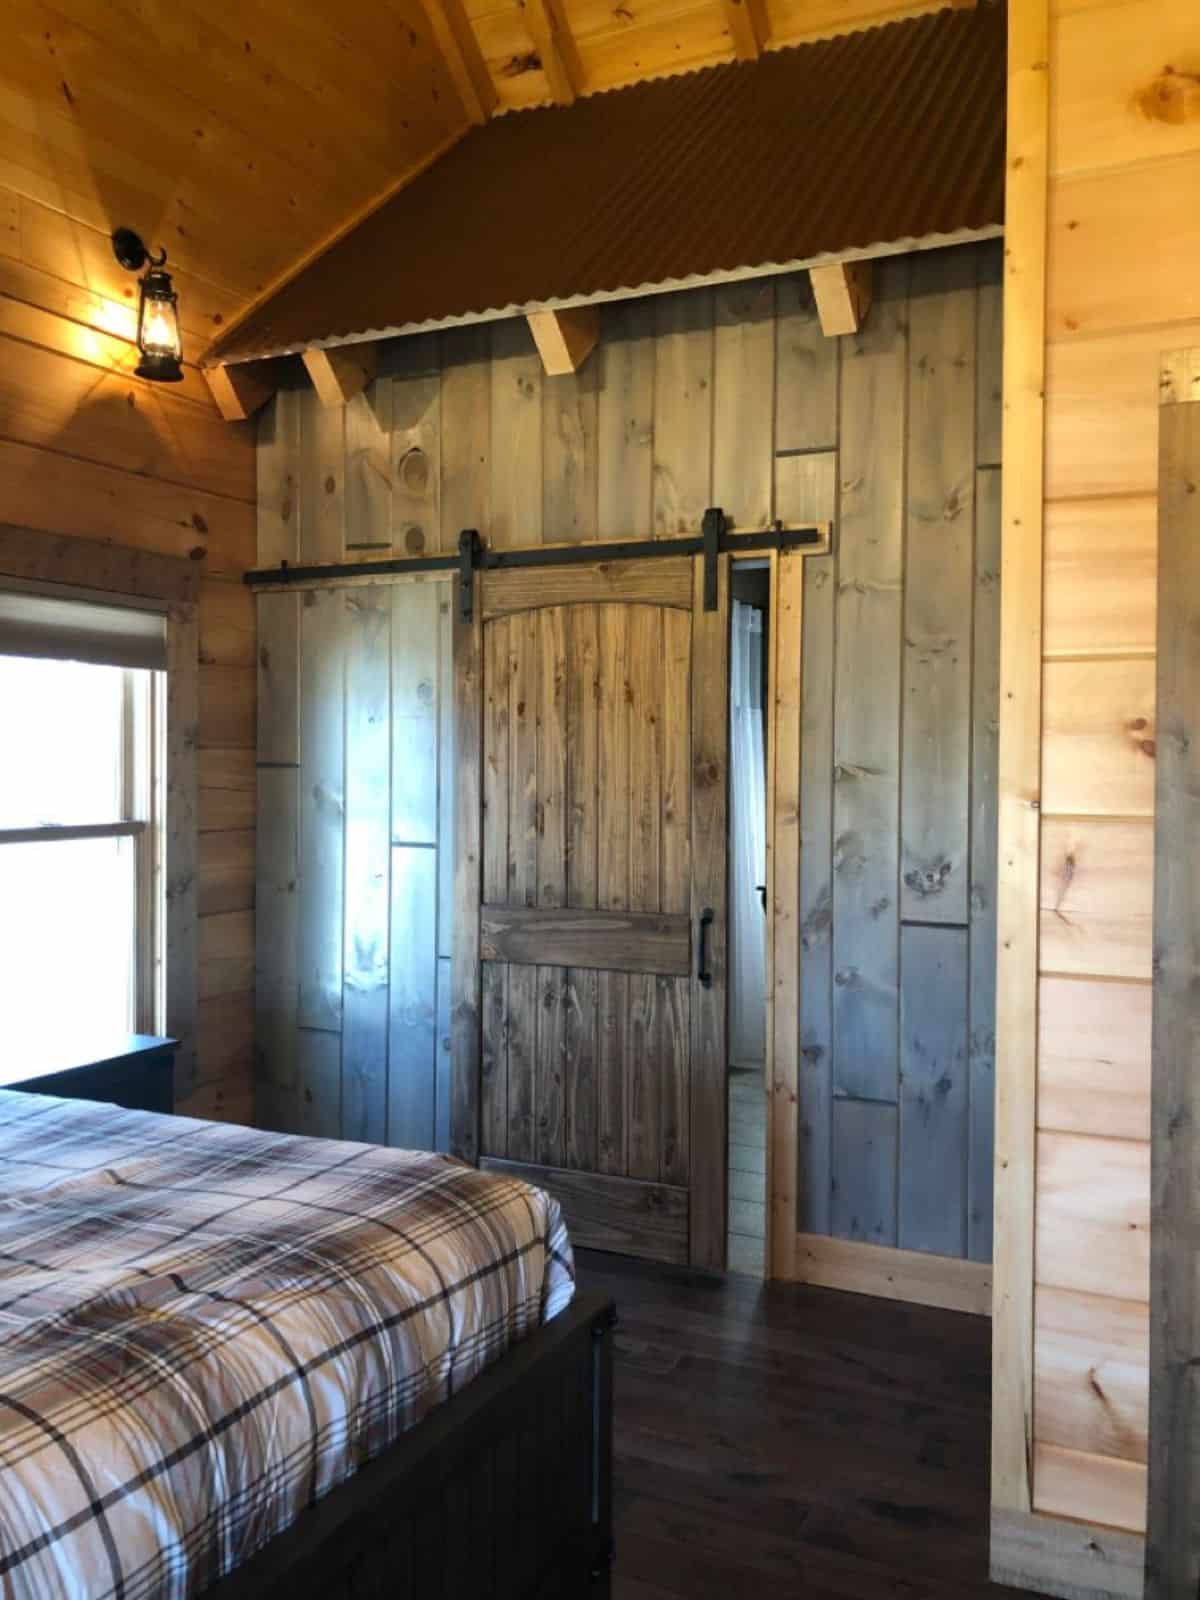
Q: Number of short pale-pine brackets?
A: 4